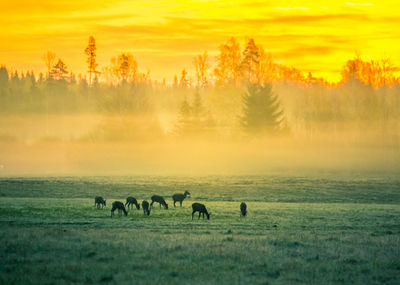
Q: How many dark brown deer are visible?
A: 8